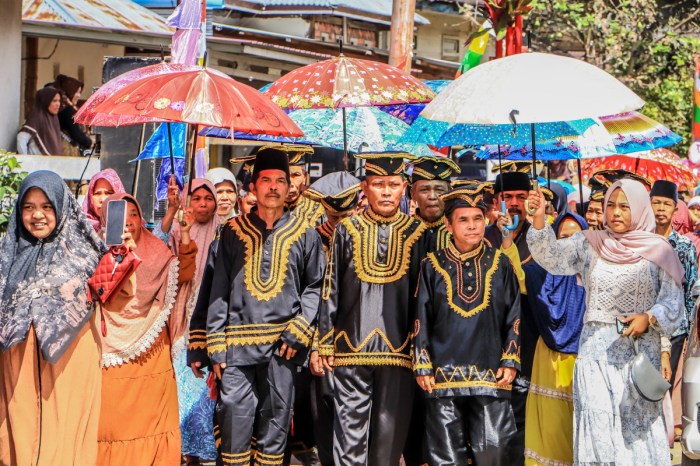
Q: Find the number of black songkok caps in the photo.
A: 3